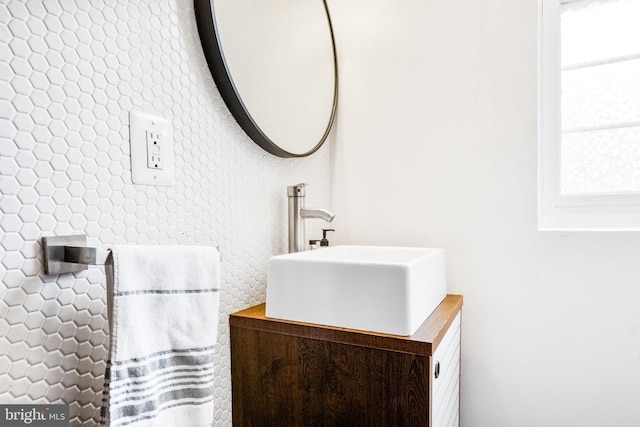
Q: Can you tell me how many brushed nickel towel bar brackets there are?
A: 1